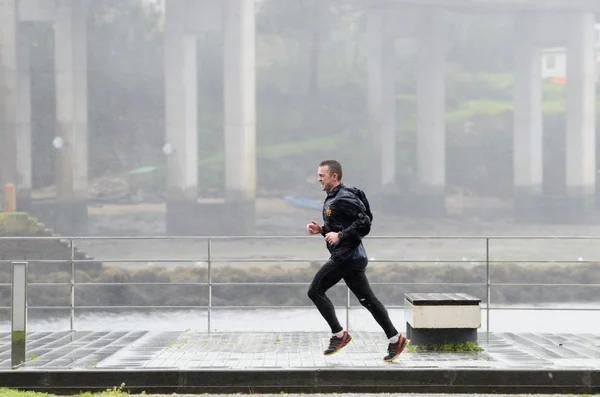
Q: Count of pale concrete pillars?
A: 8